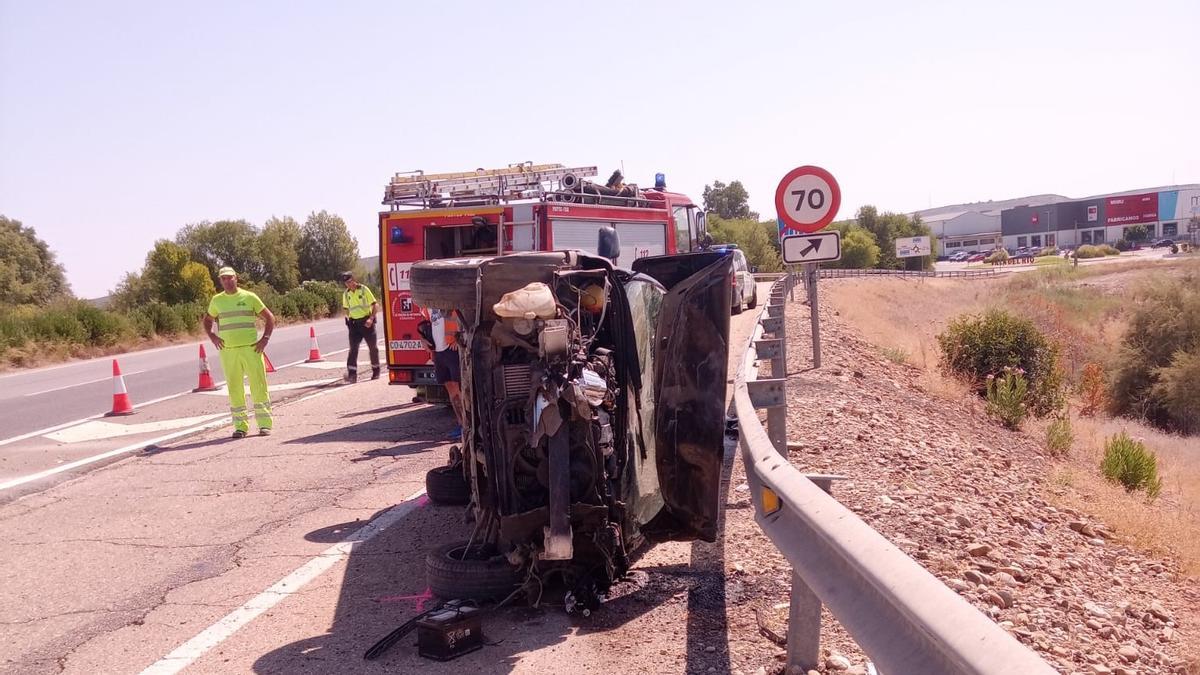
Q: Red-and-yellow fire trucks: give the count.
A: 1